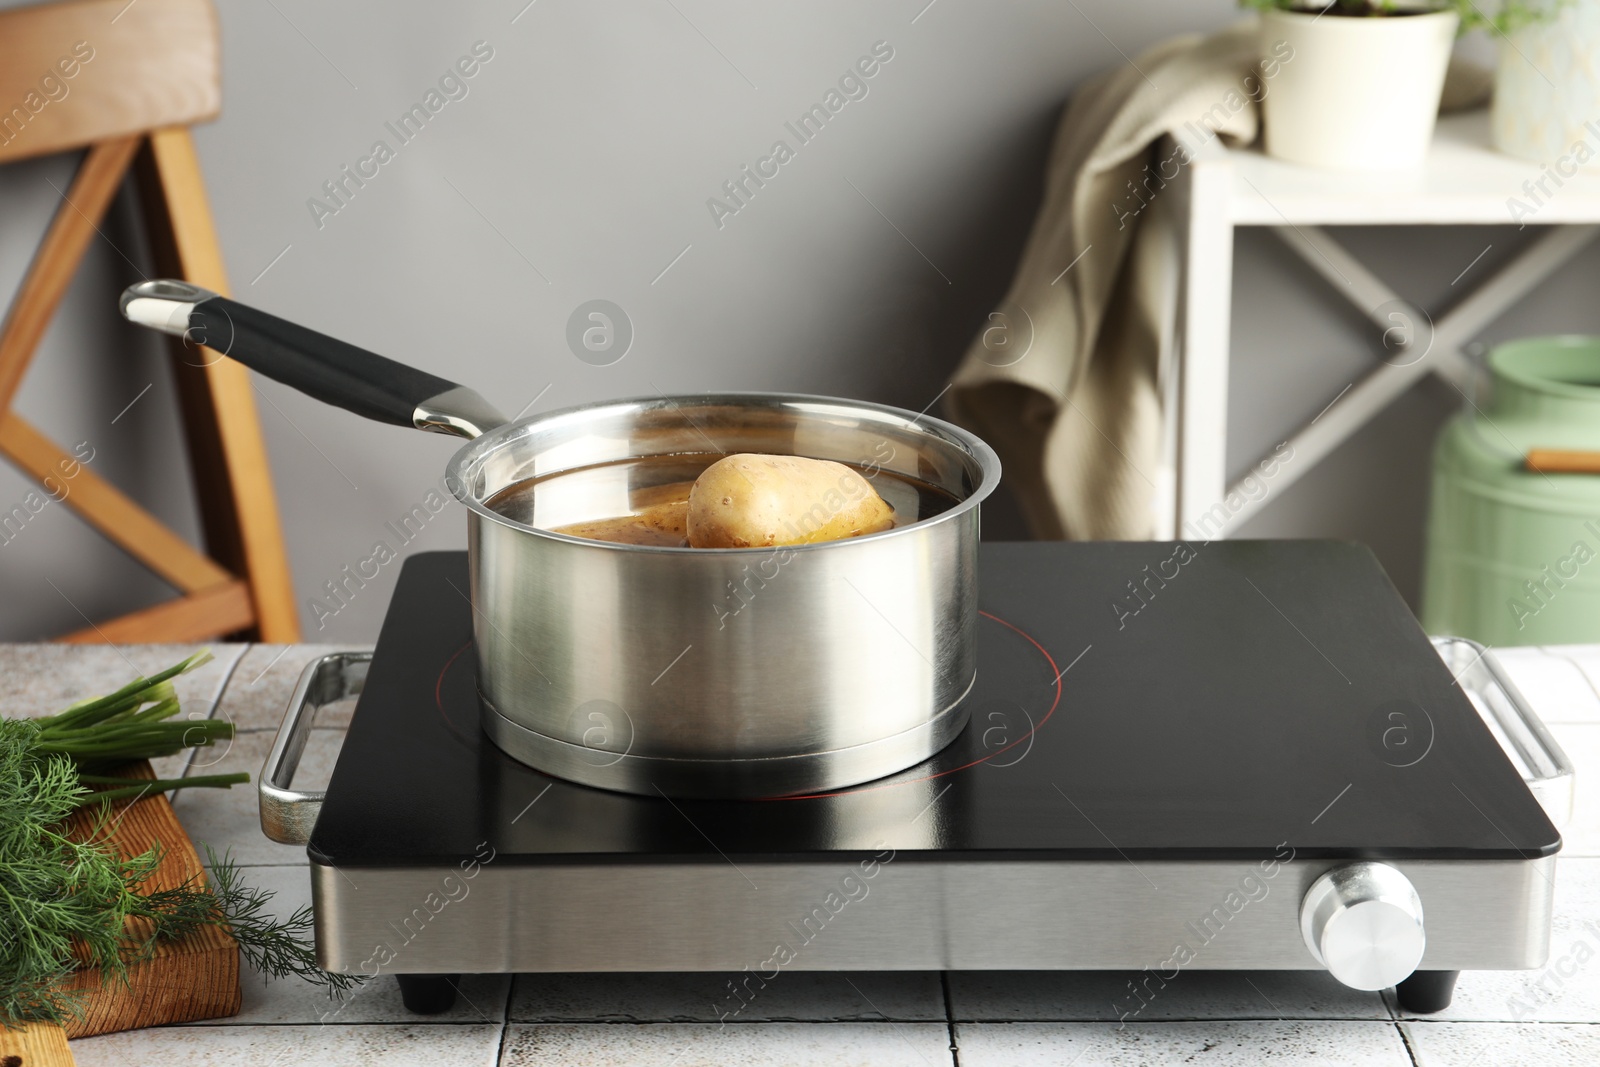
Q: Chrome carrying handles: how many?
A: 2